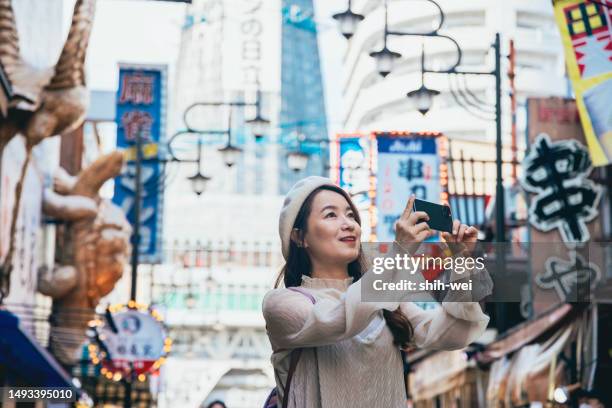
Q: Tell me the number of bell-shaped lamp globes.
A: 7